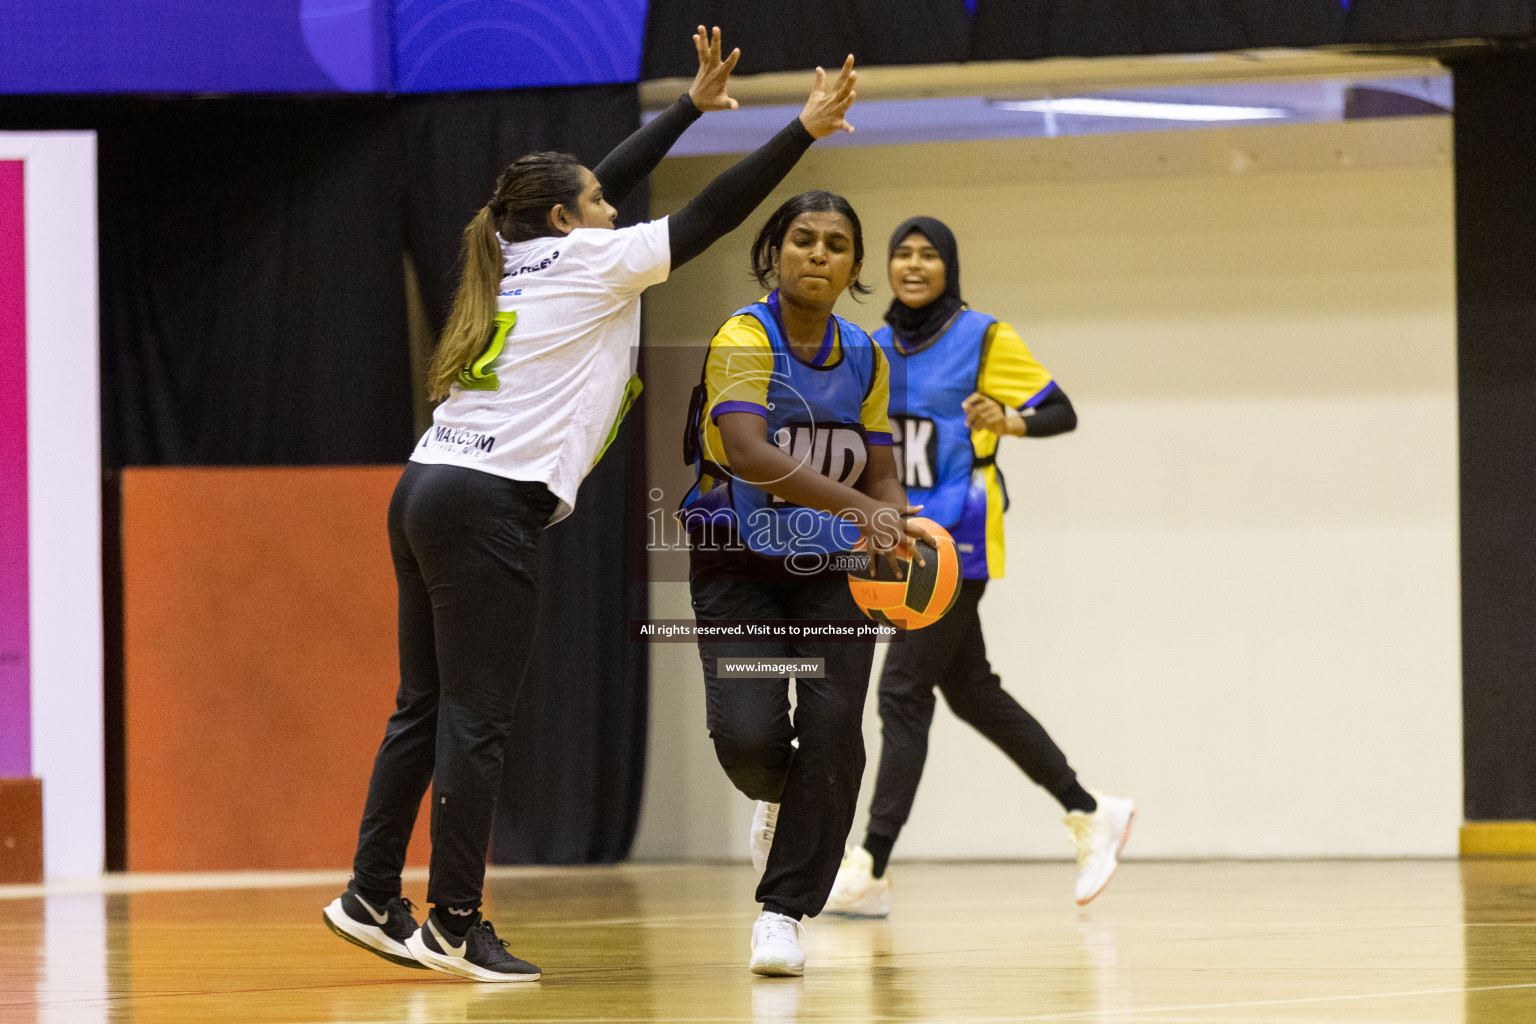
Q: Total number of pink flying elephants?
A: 0